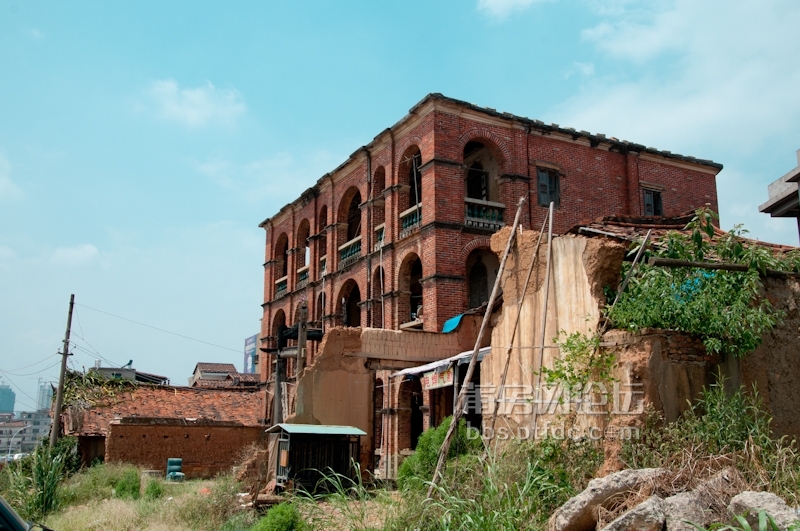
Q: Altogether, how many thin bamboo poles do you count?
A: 4